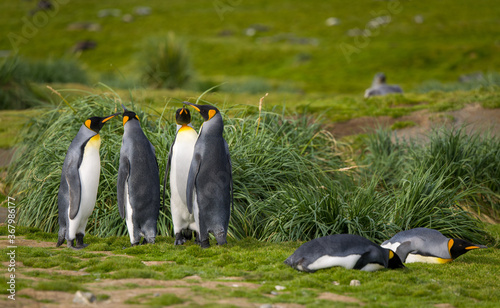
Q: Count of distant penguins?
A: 1